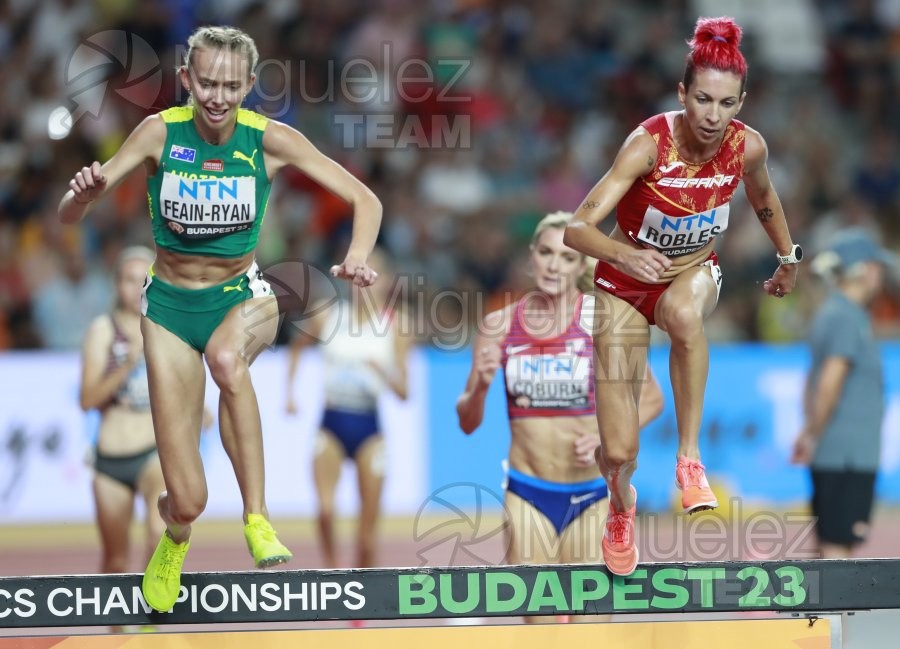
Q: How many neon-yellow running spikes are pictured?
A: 2